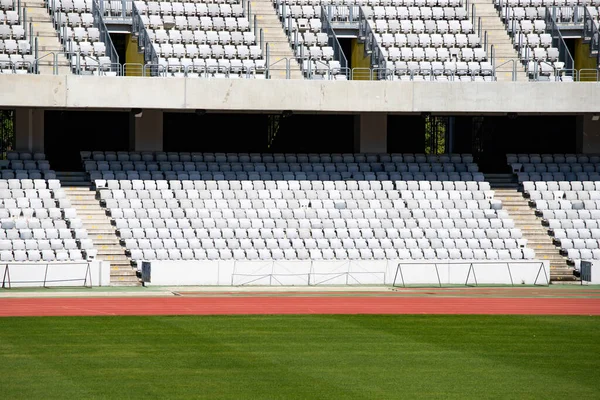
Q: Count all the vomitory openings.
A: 3